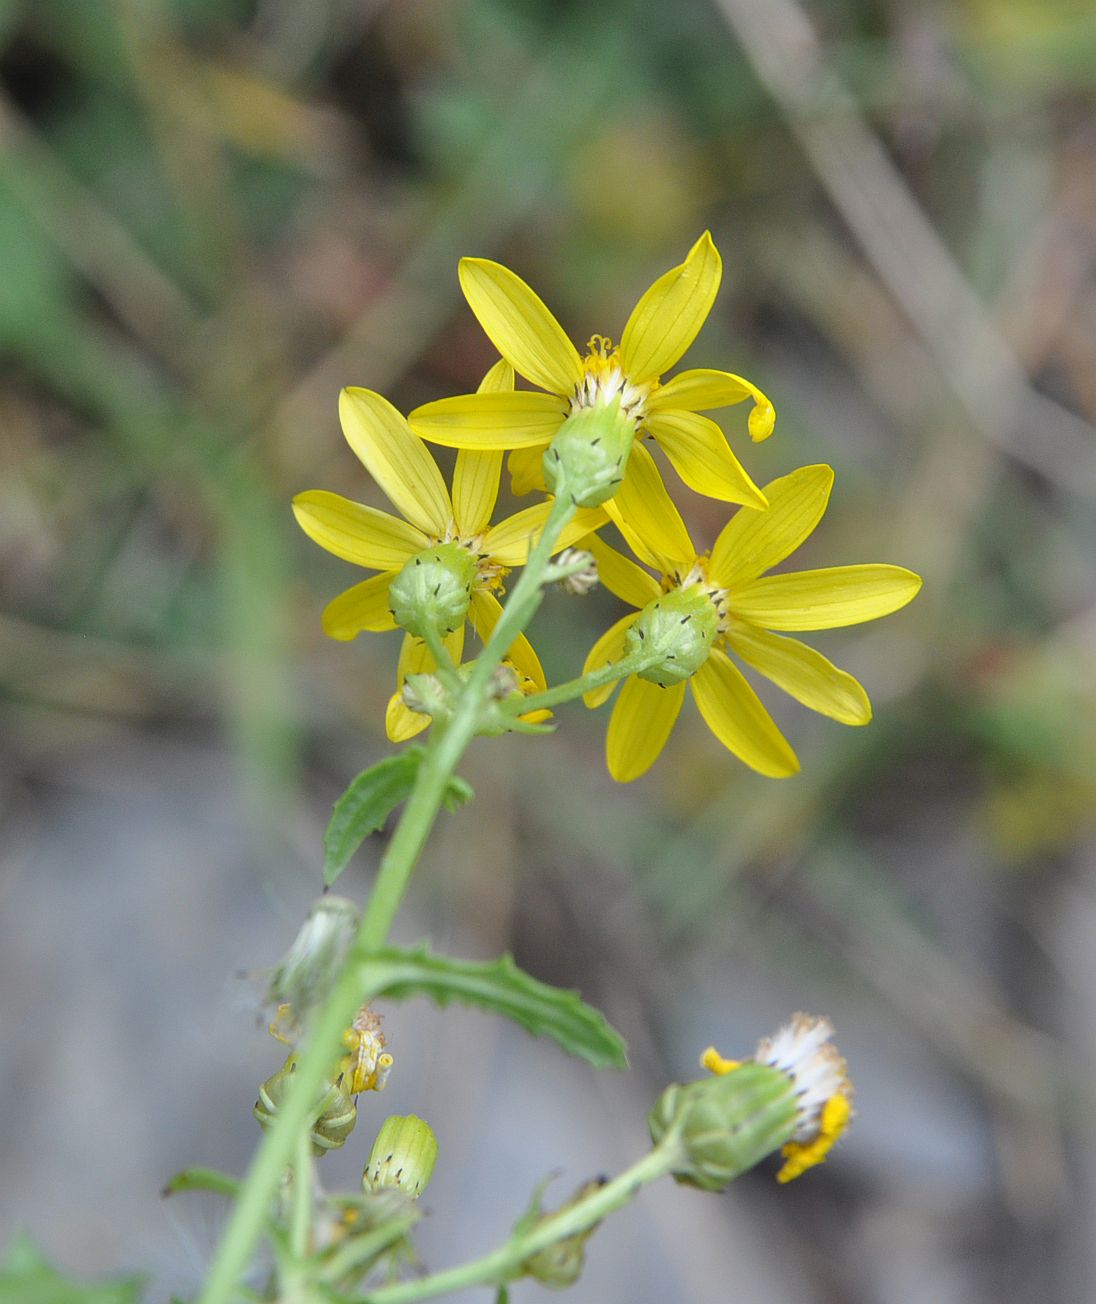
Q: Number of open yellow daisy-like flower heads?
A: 3